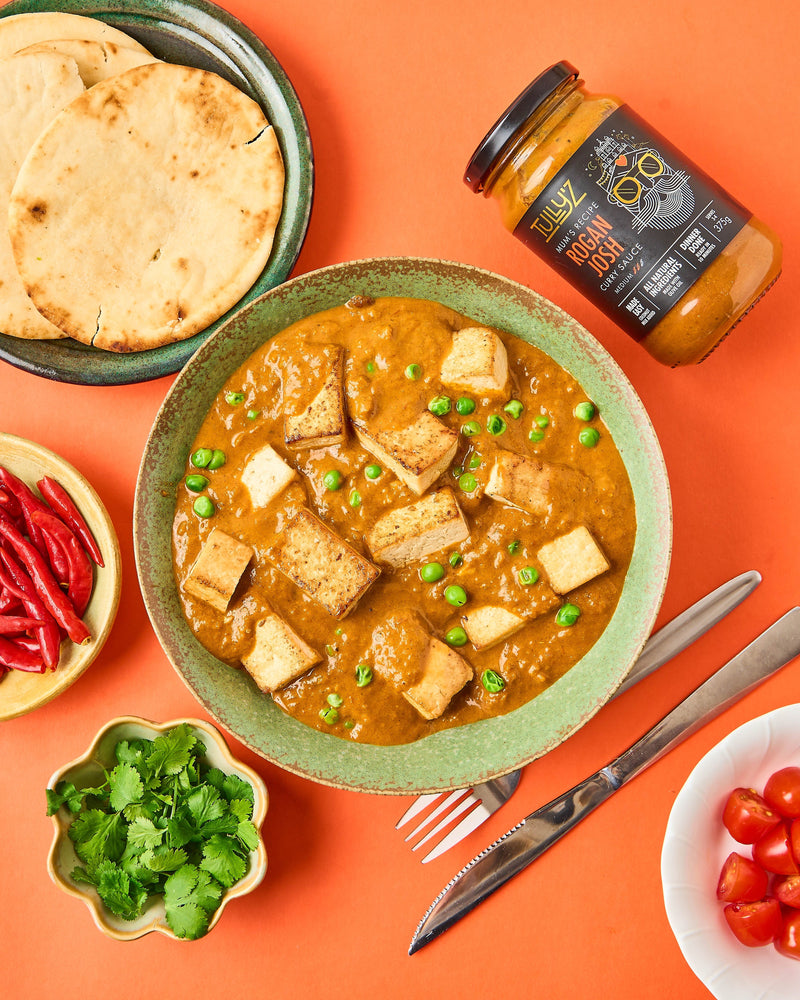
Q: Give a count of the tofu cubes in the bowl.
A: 12